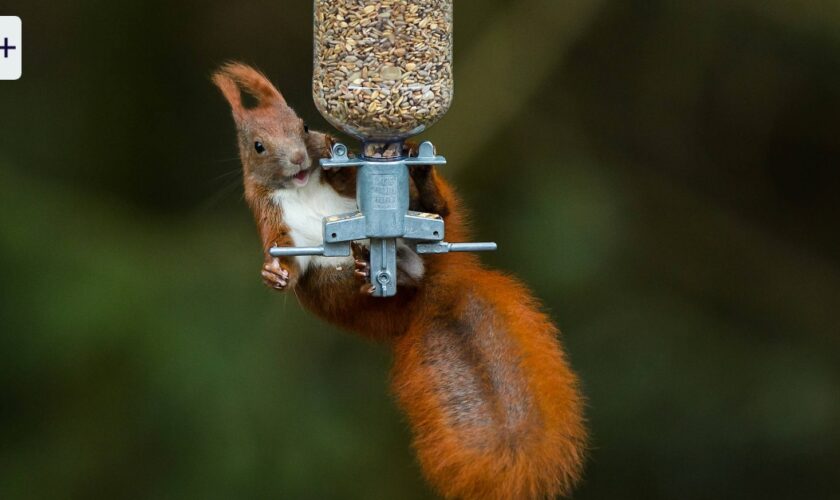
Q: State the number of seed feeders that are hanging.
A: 1